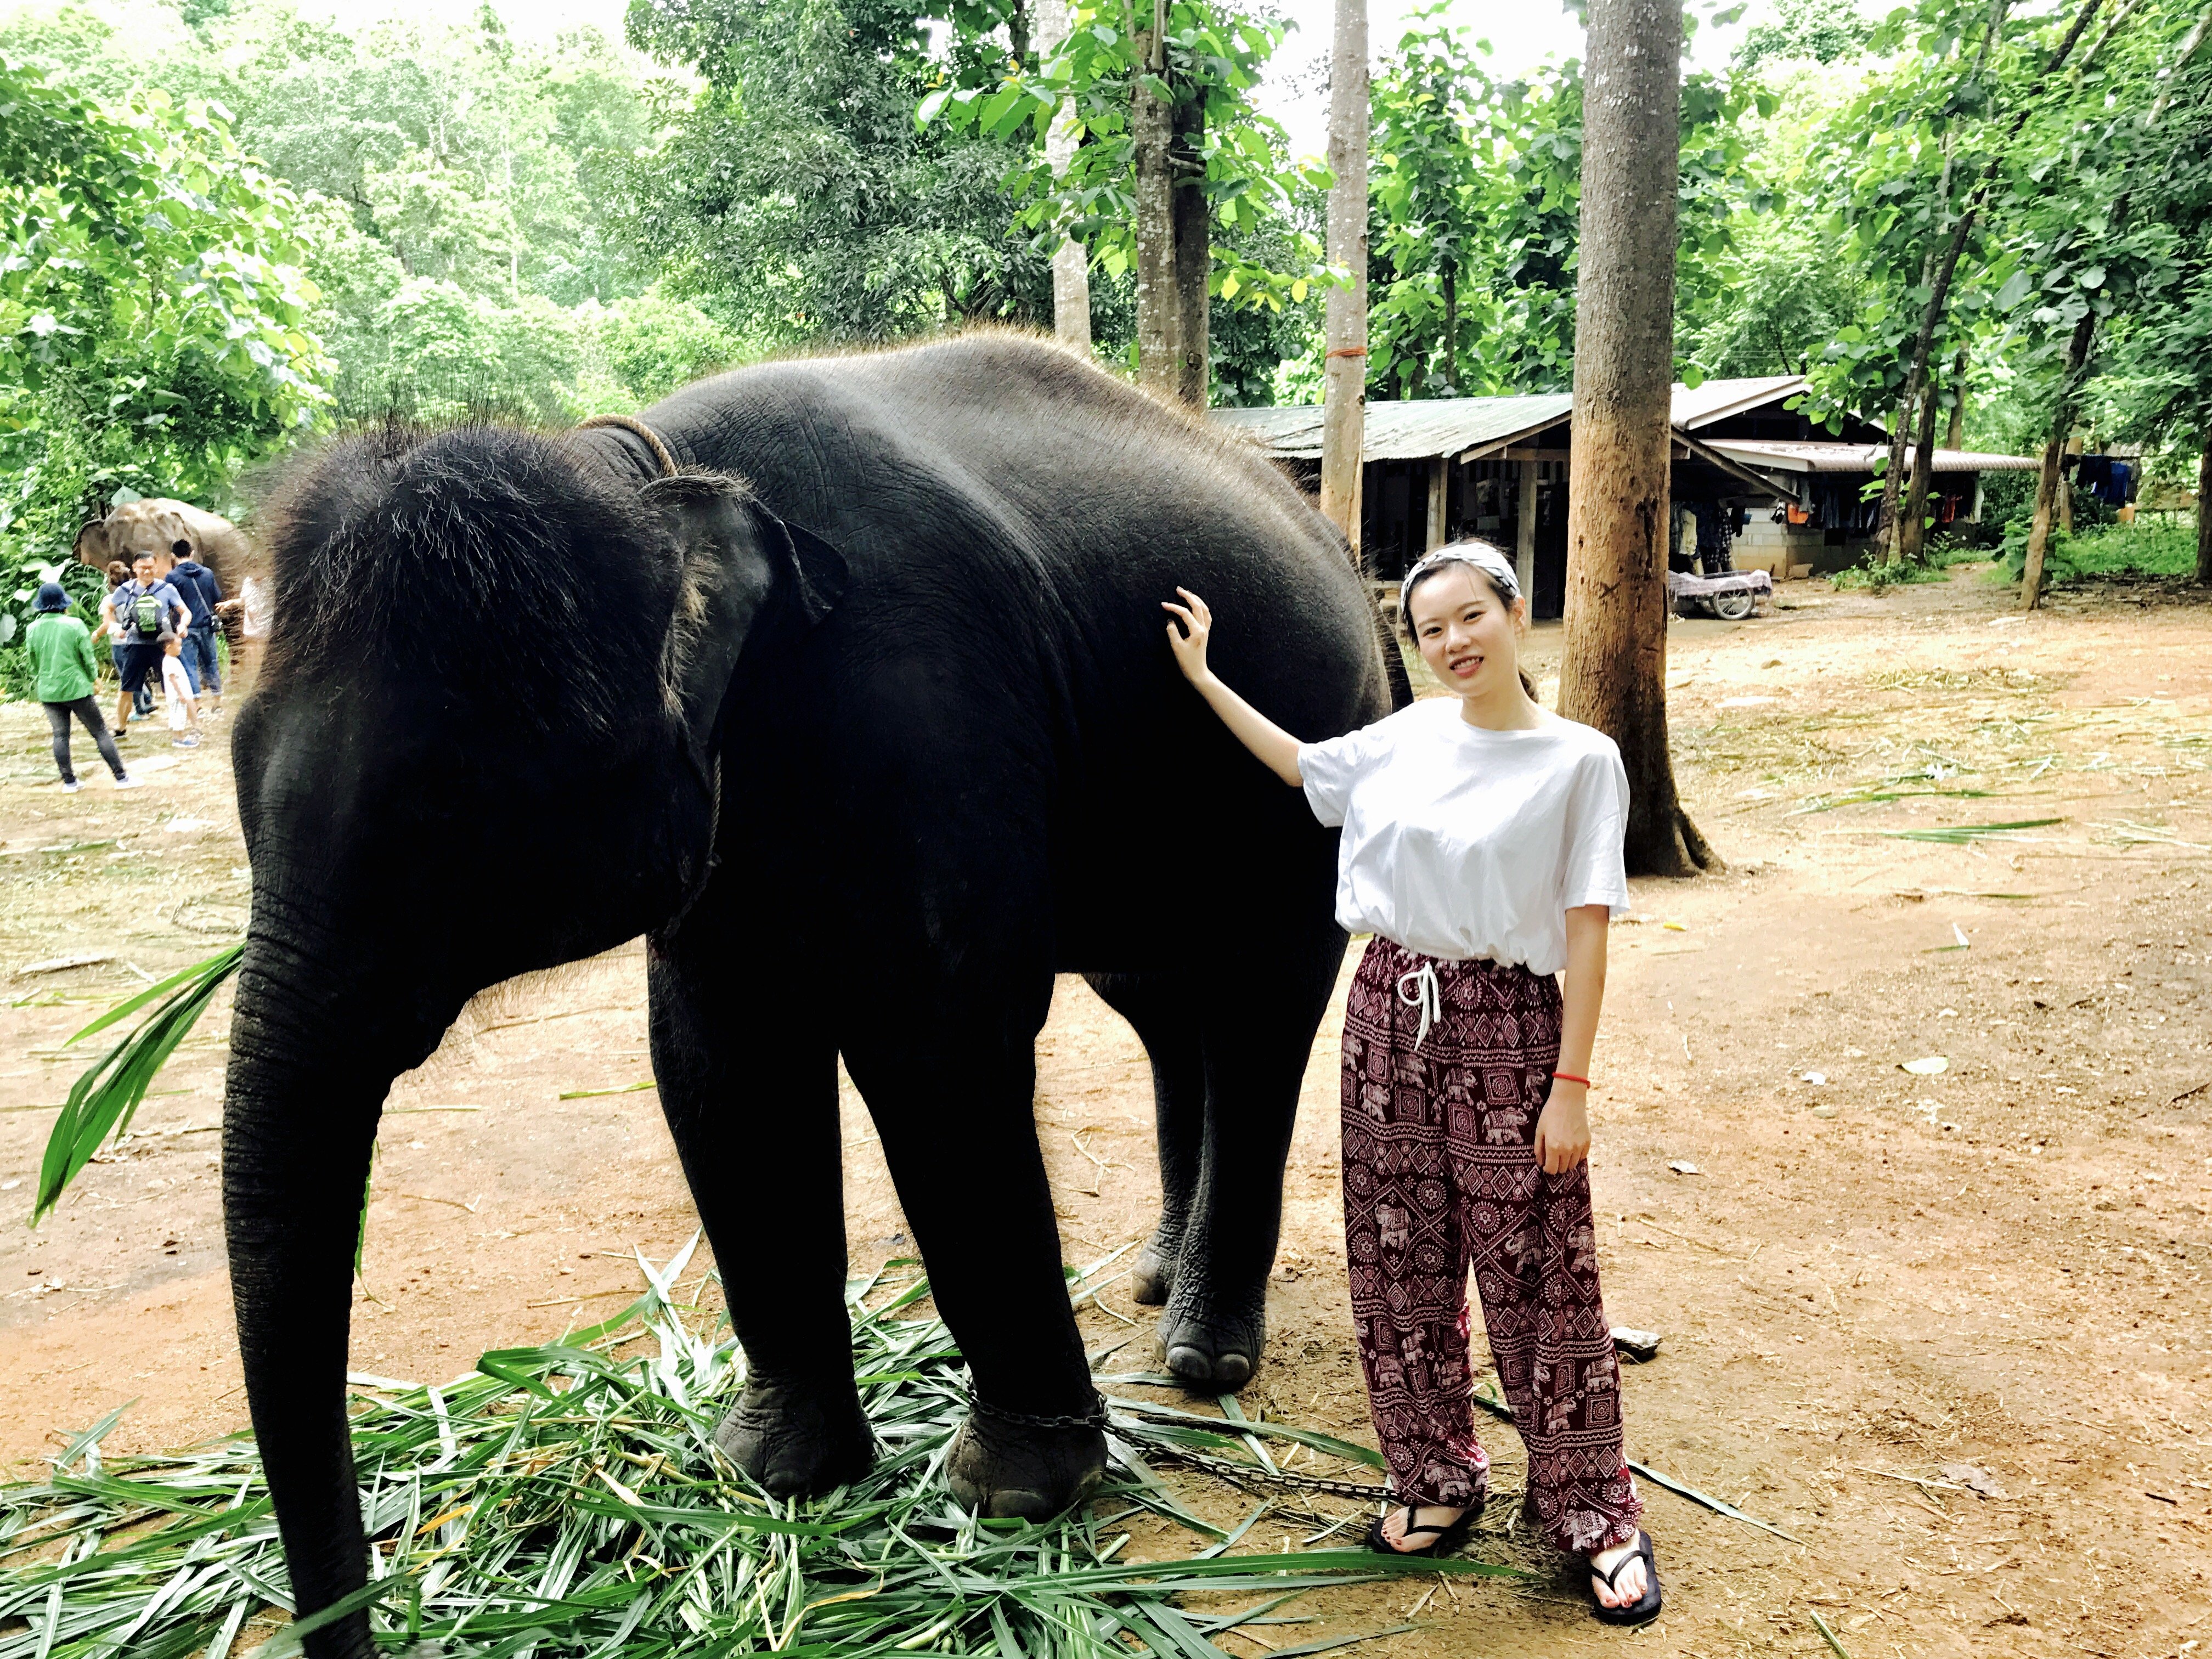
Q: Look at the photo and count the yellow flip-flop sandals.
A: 0